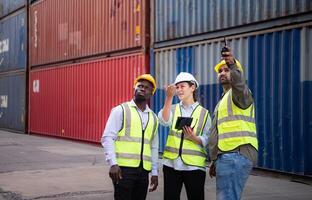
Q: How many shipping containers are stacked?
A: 7